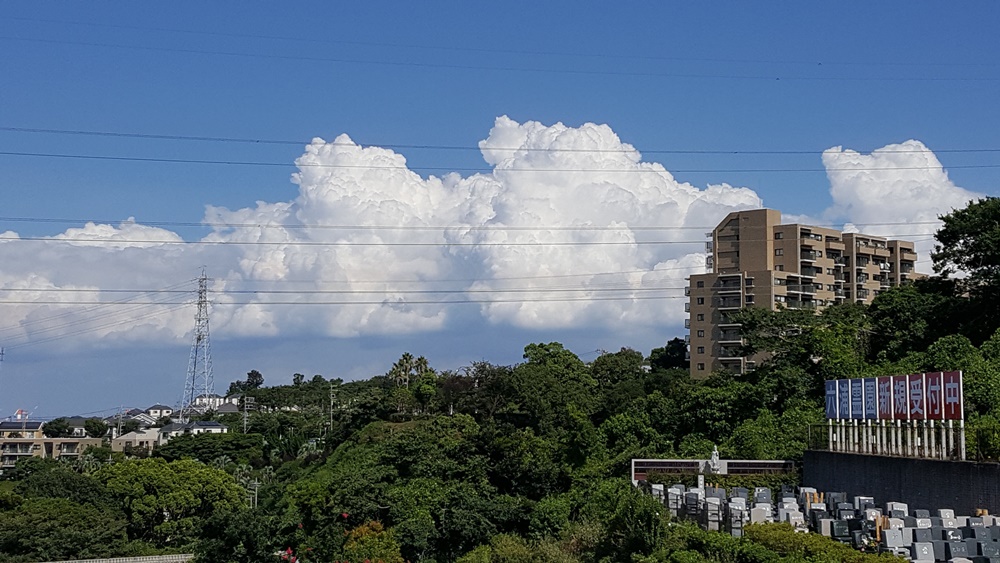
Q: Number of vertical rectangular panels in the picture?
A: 9